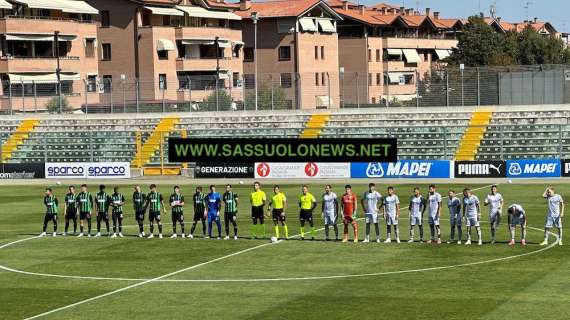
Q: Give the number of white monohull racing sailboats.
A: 0